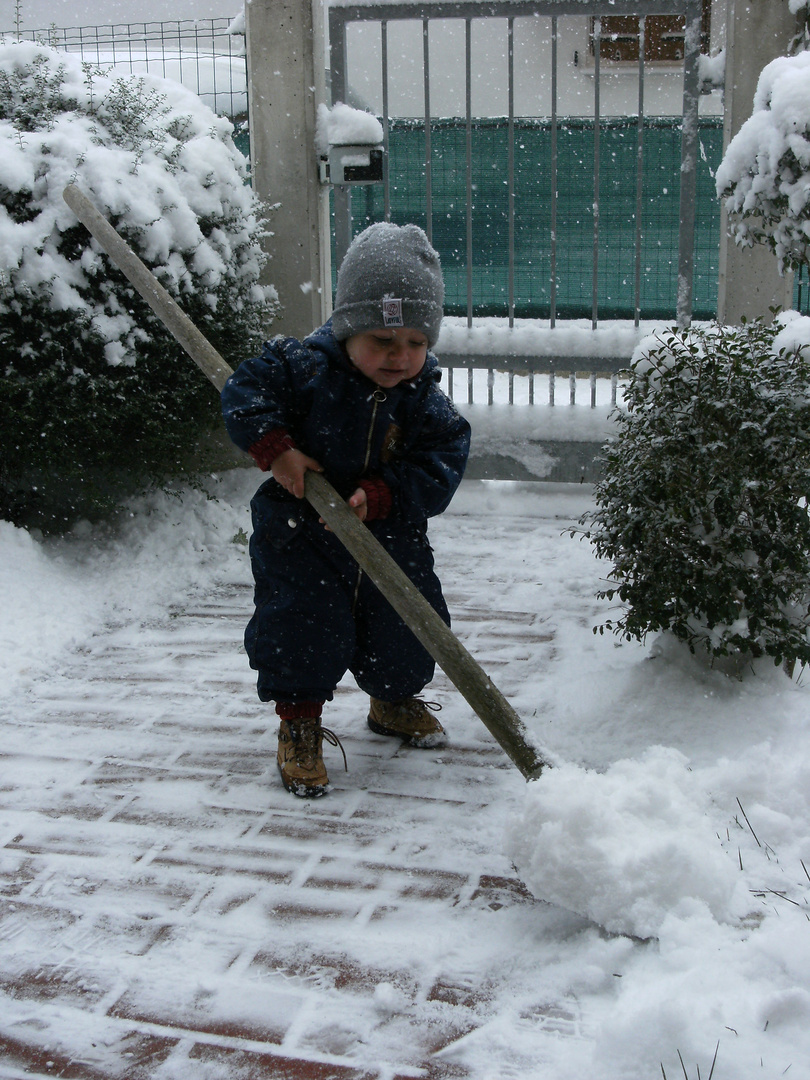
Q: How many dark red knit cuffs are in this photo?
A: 3